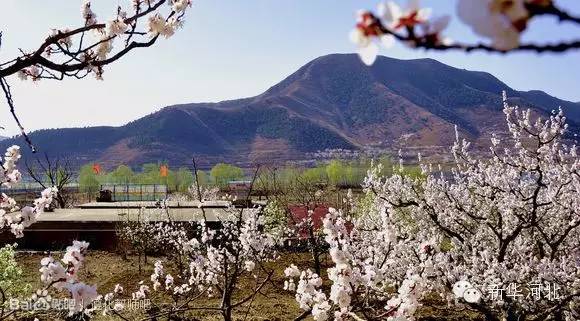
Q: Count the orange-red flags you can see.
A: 2